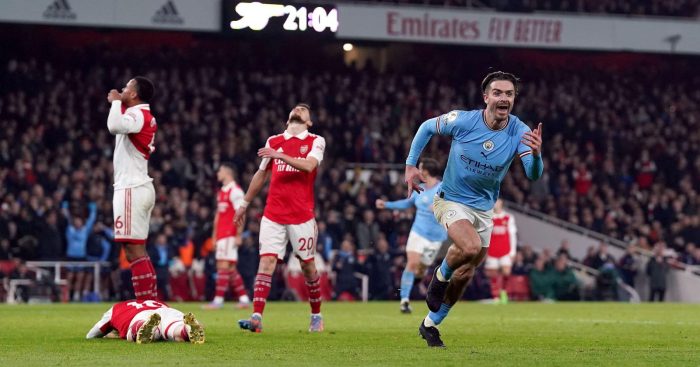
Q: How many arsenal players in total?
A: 5